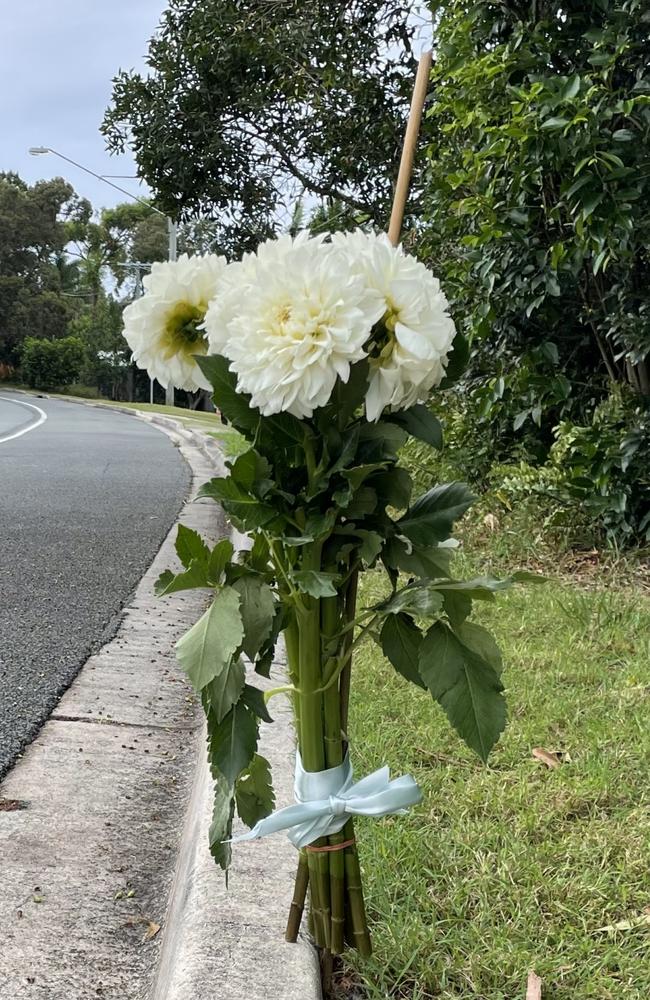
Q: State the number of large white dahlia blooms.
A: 3